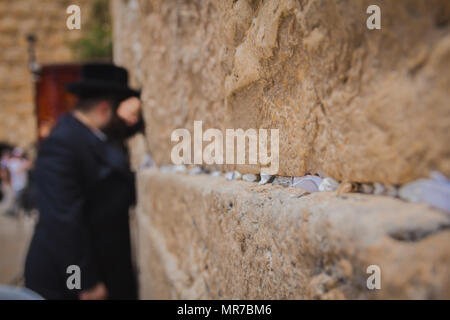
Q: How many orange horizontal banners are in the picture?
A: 0